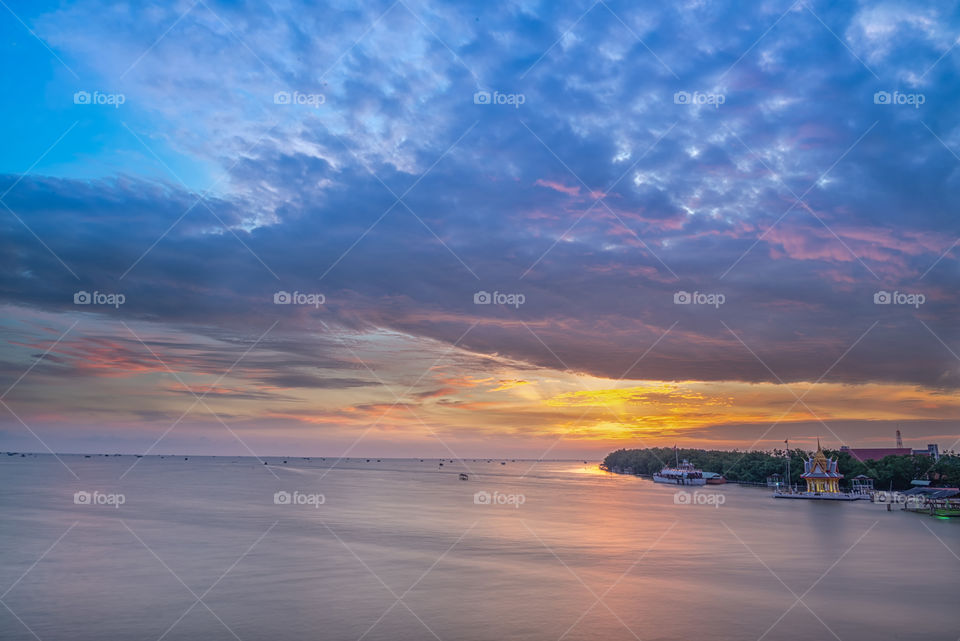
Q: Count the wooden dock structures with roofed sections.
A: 1